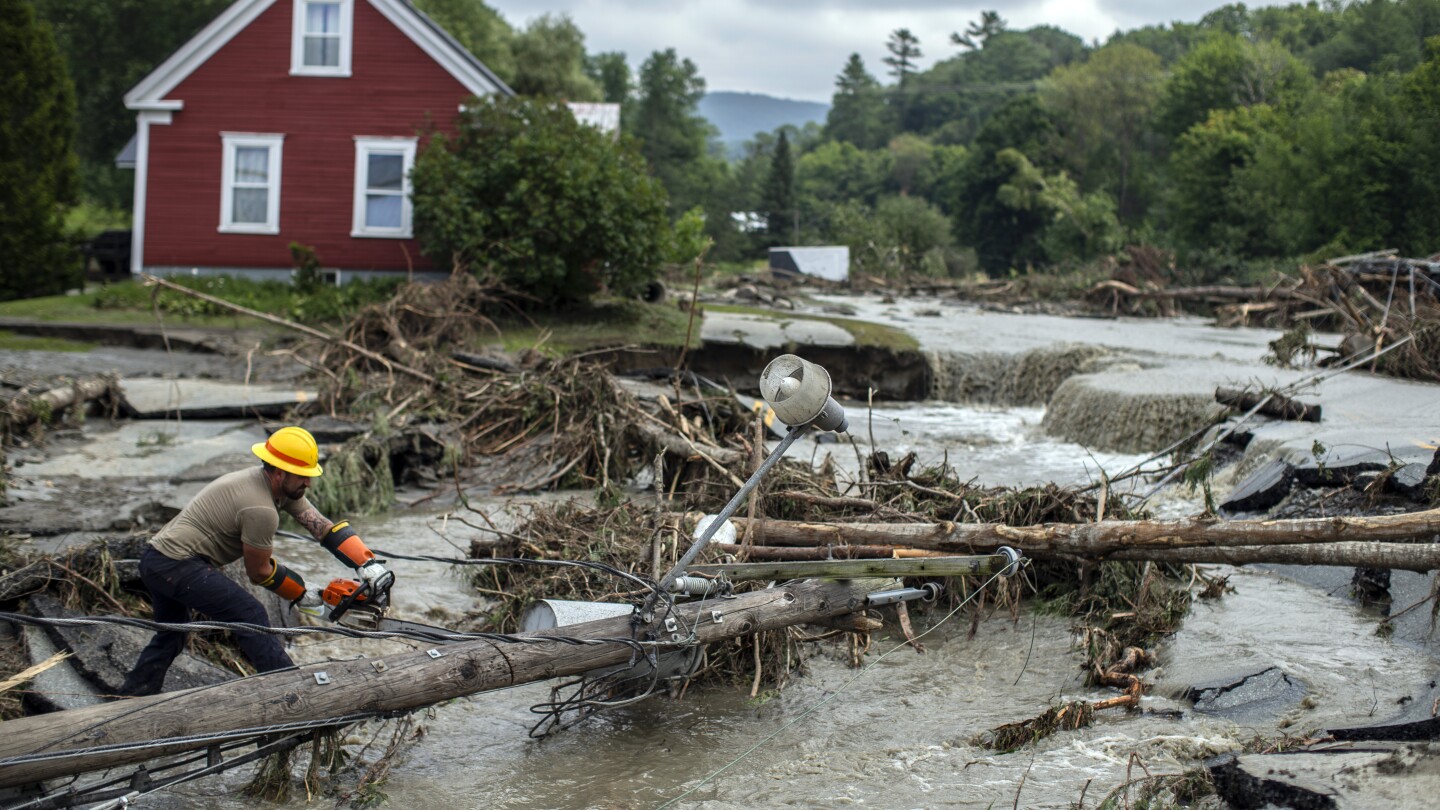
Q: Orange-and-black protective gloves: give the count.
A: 2